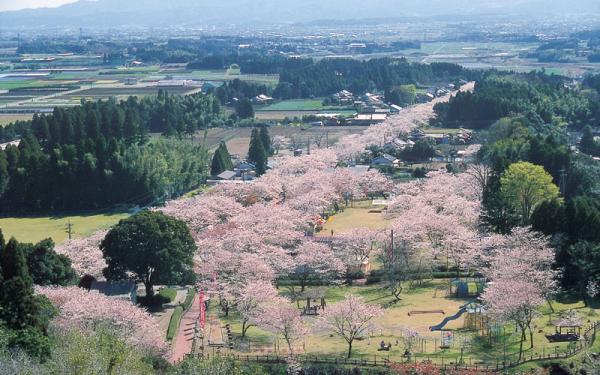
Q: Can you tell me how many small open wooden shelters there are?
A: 2